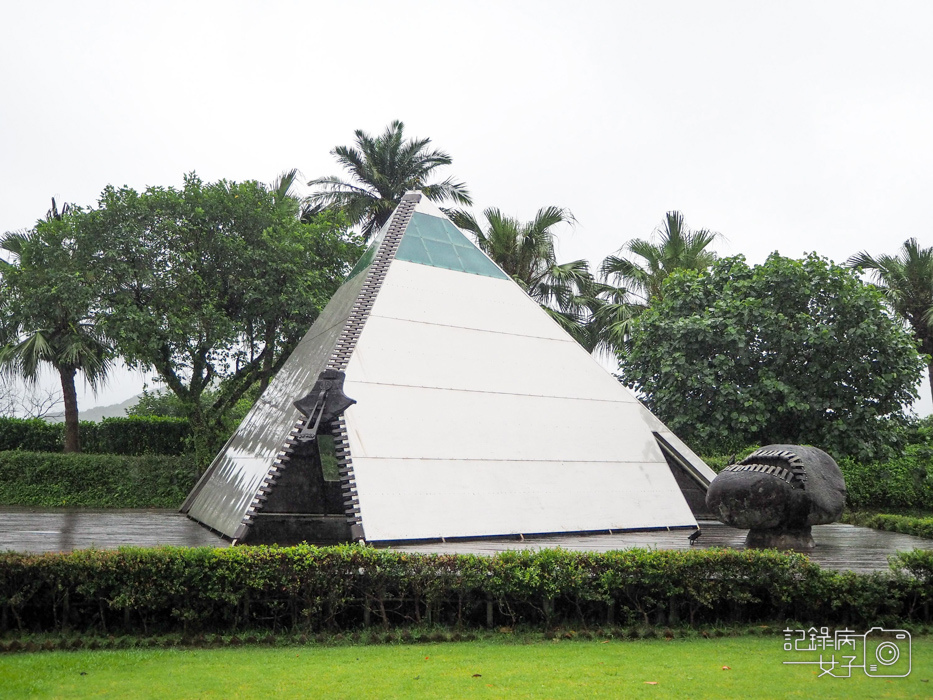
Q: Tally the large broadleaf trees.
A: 2